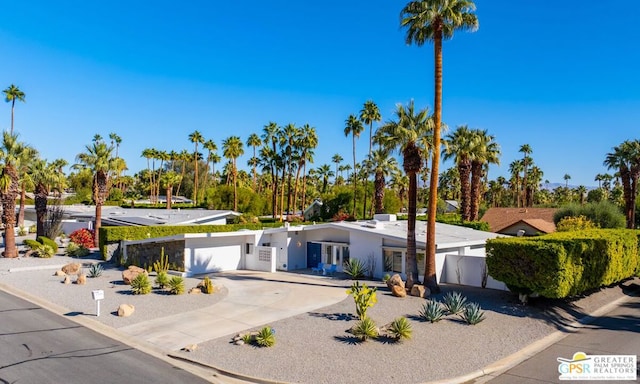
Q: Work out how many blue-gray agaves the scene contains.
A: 4